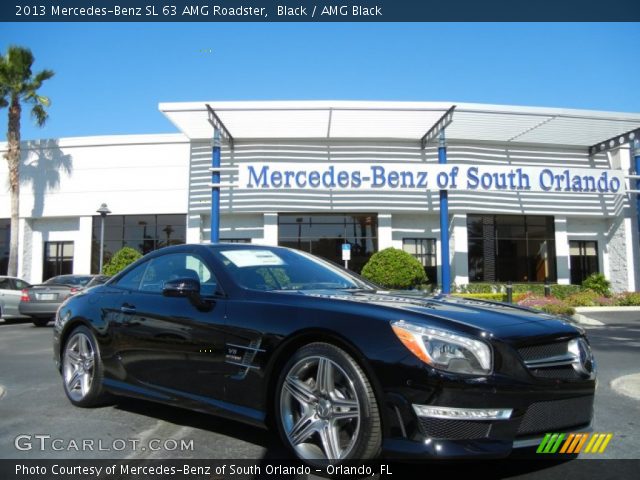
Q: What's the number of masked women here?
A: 0